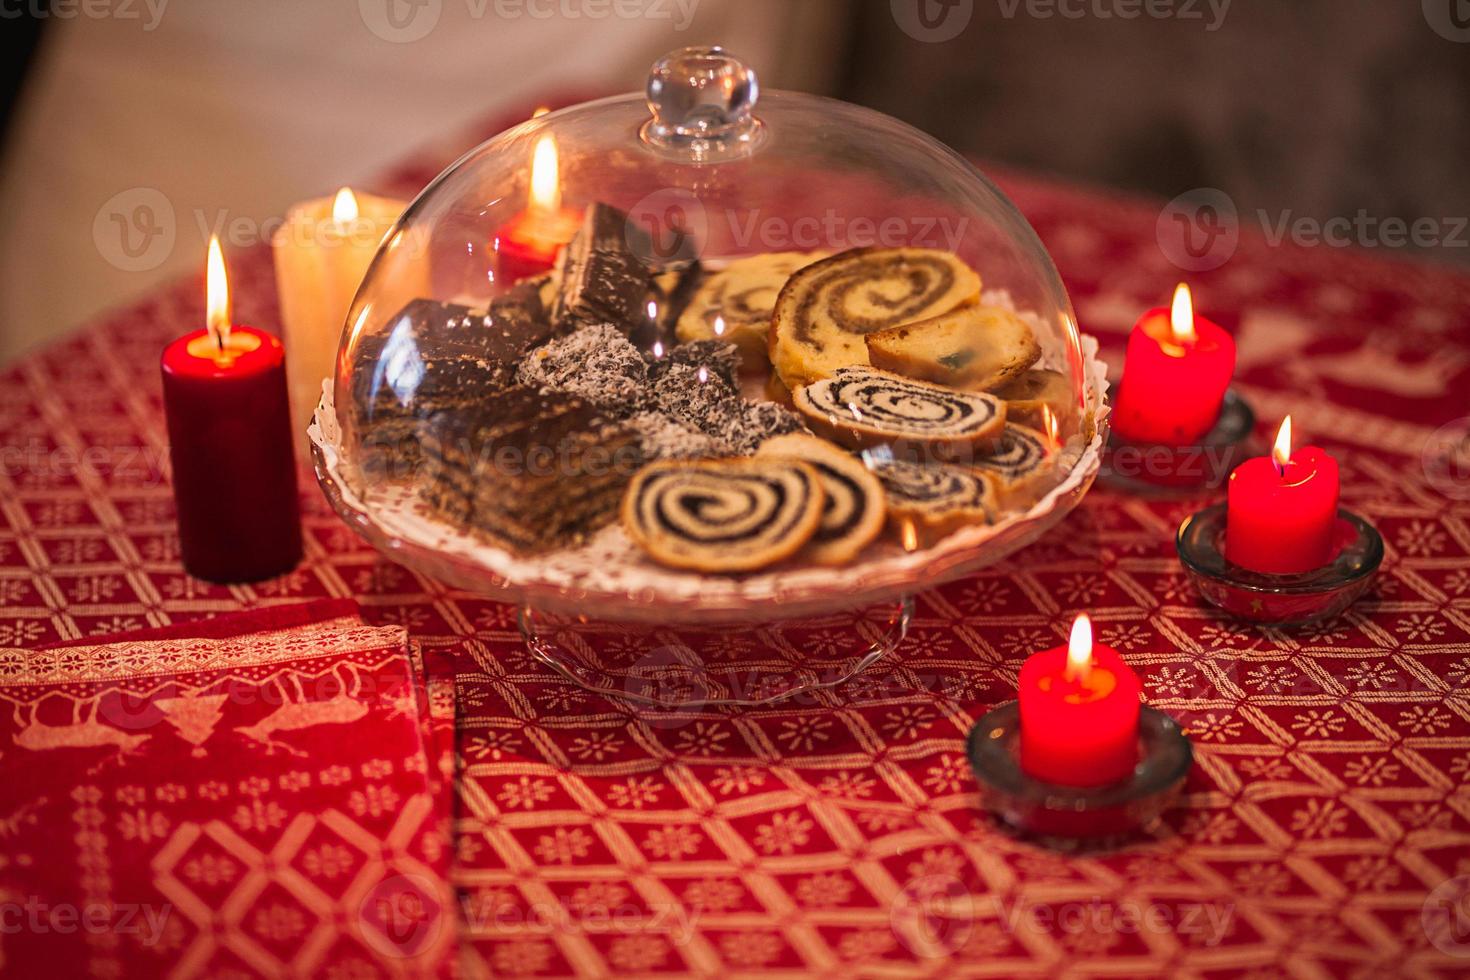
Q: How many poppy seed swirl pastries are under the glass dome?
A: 5